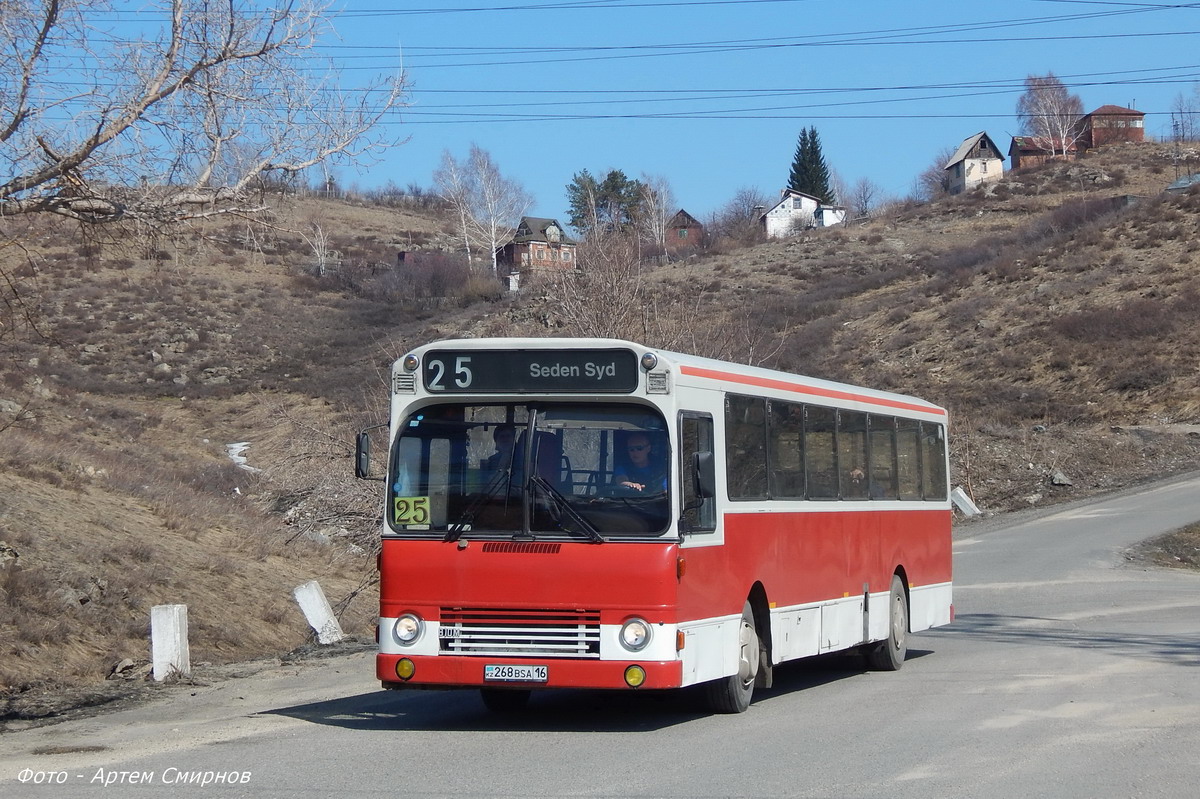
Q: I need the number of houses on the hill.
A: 6